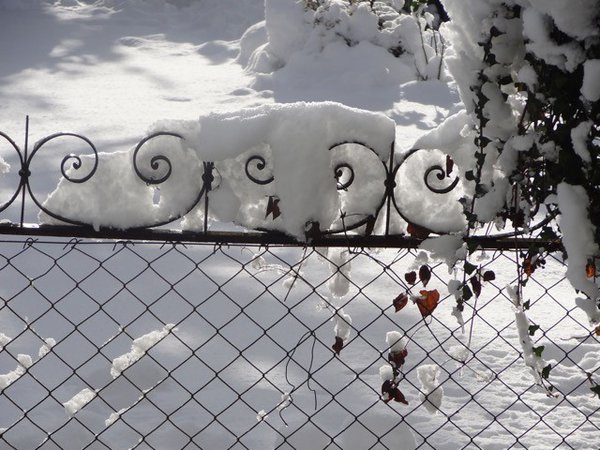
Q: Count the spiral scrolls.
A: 5